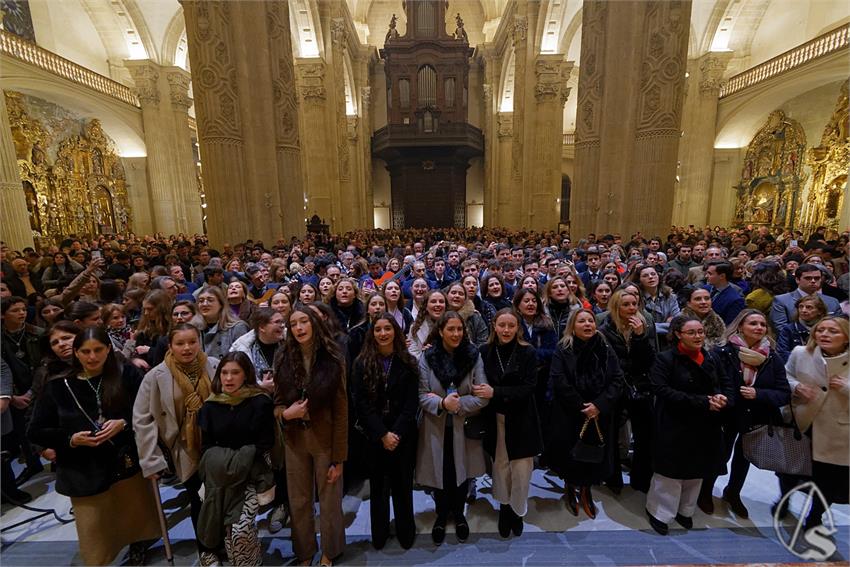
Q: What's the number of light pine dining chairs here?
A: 0